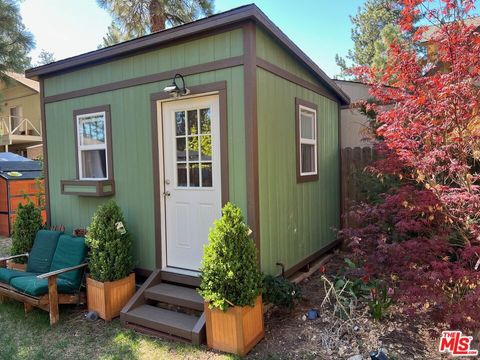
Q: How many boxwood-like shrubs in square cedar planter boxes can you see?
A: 3